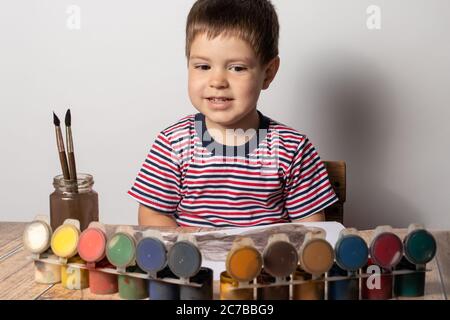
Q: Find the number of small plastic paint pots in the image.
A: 12